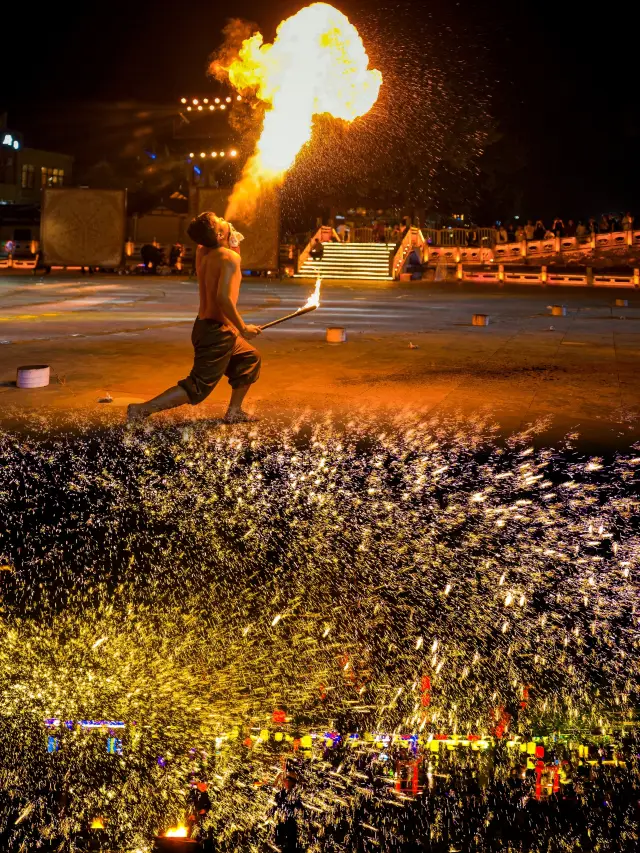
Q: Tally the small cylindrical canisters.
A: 5